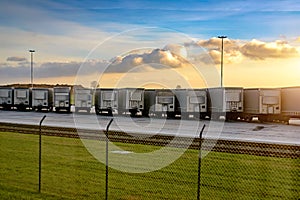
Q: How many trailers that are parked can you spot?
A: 12